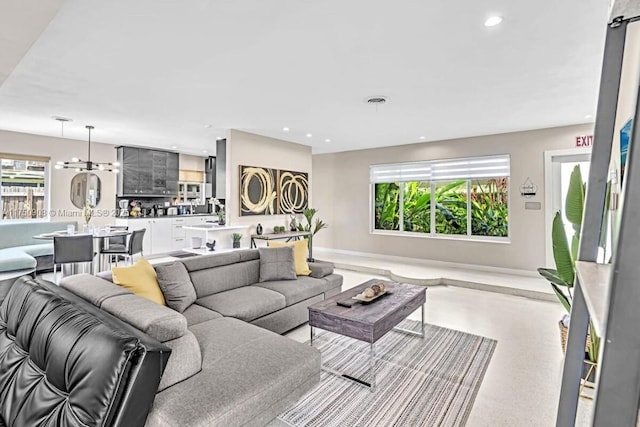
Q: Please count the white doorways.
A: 1